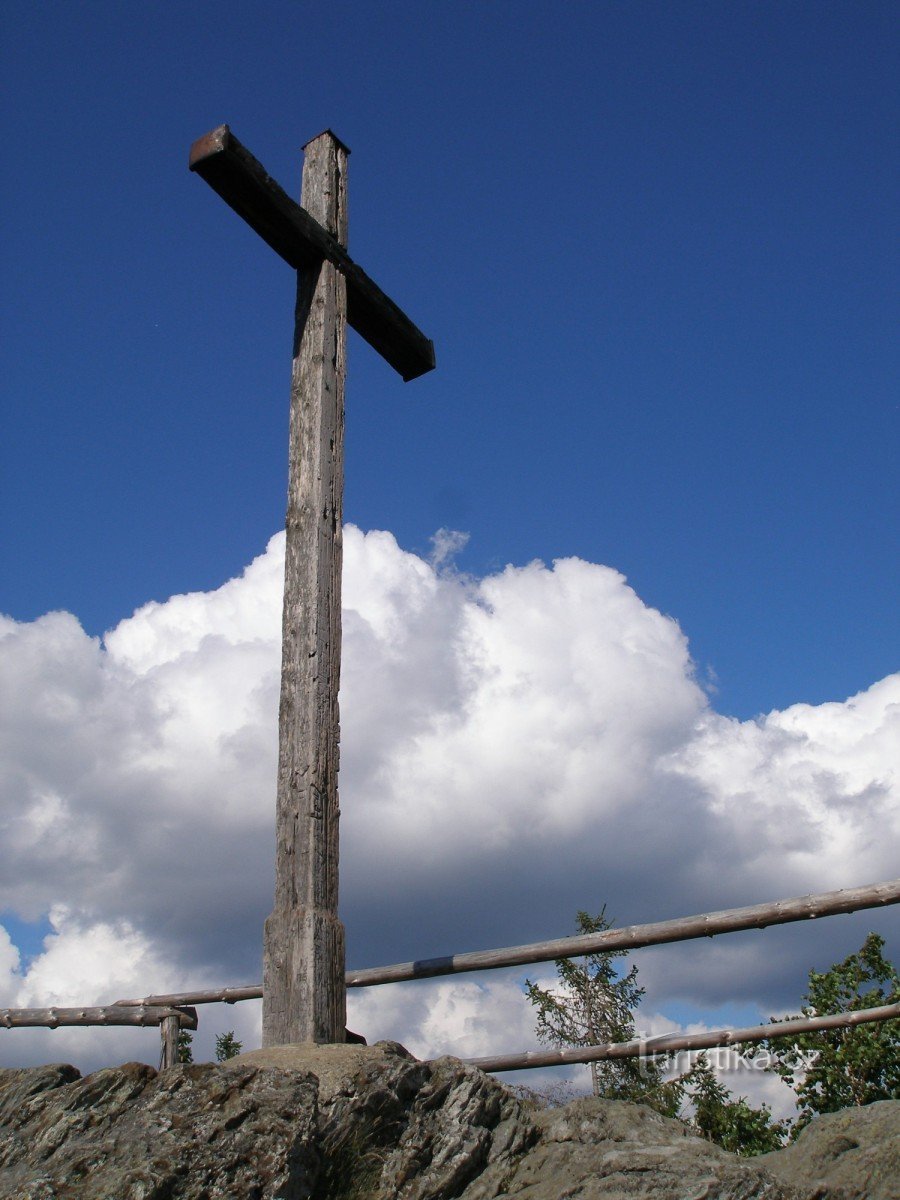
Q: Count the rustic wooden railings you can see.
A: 3